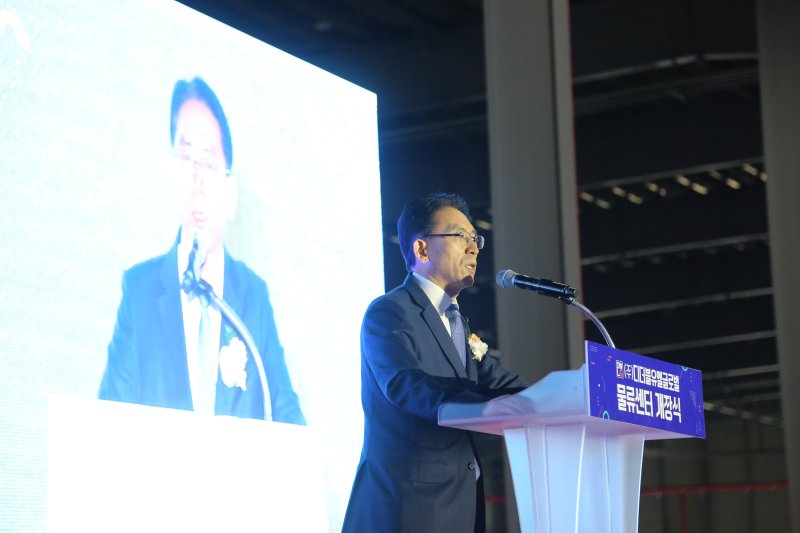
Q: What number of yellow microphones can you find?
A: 0